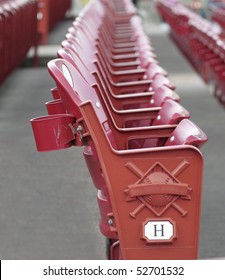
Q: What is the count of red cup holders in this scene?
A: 3